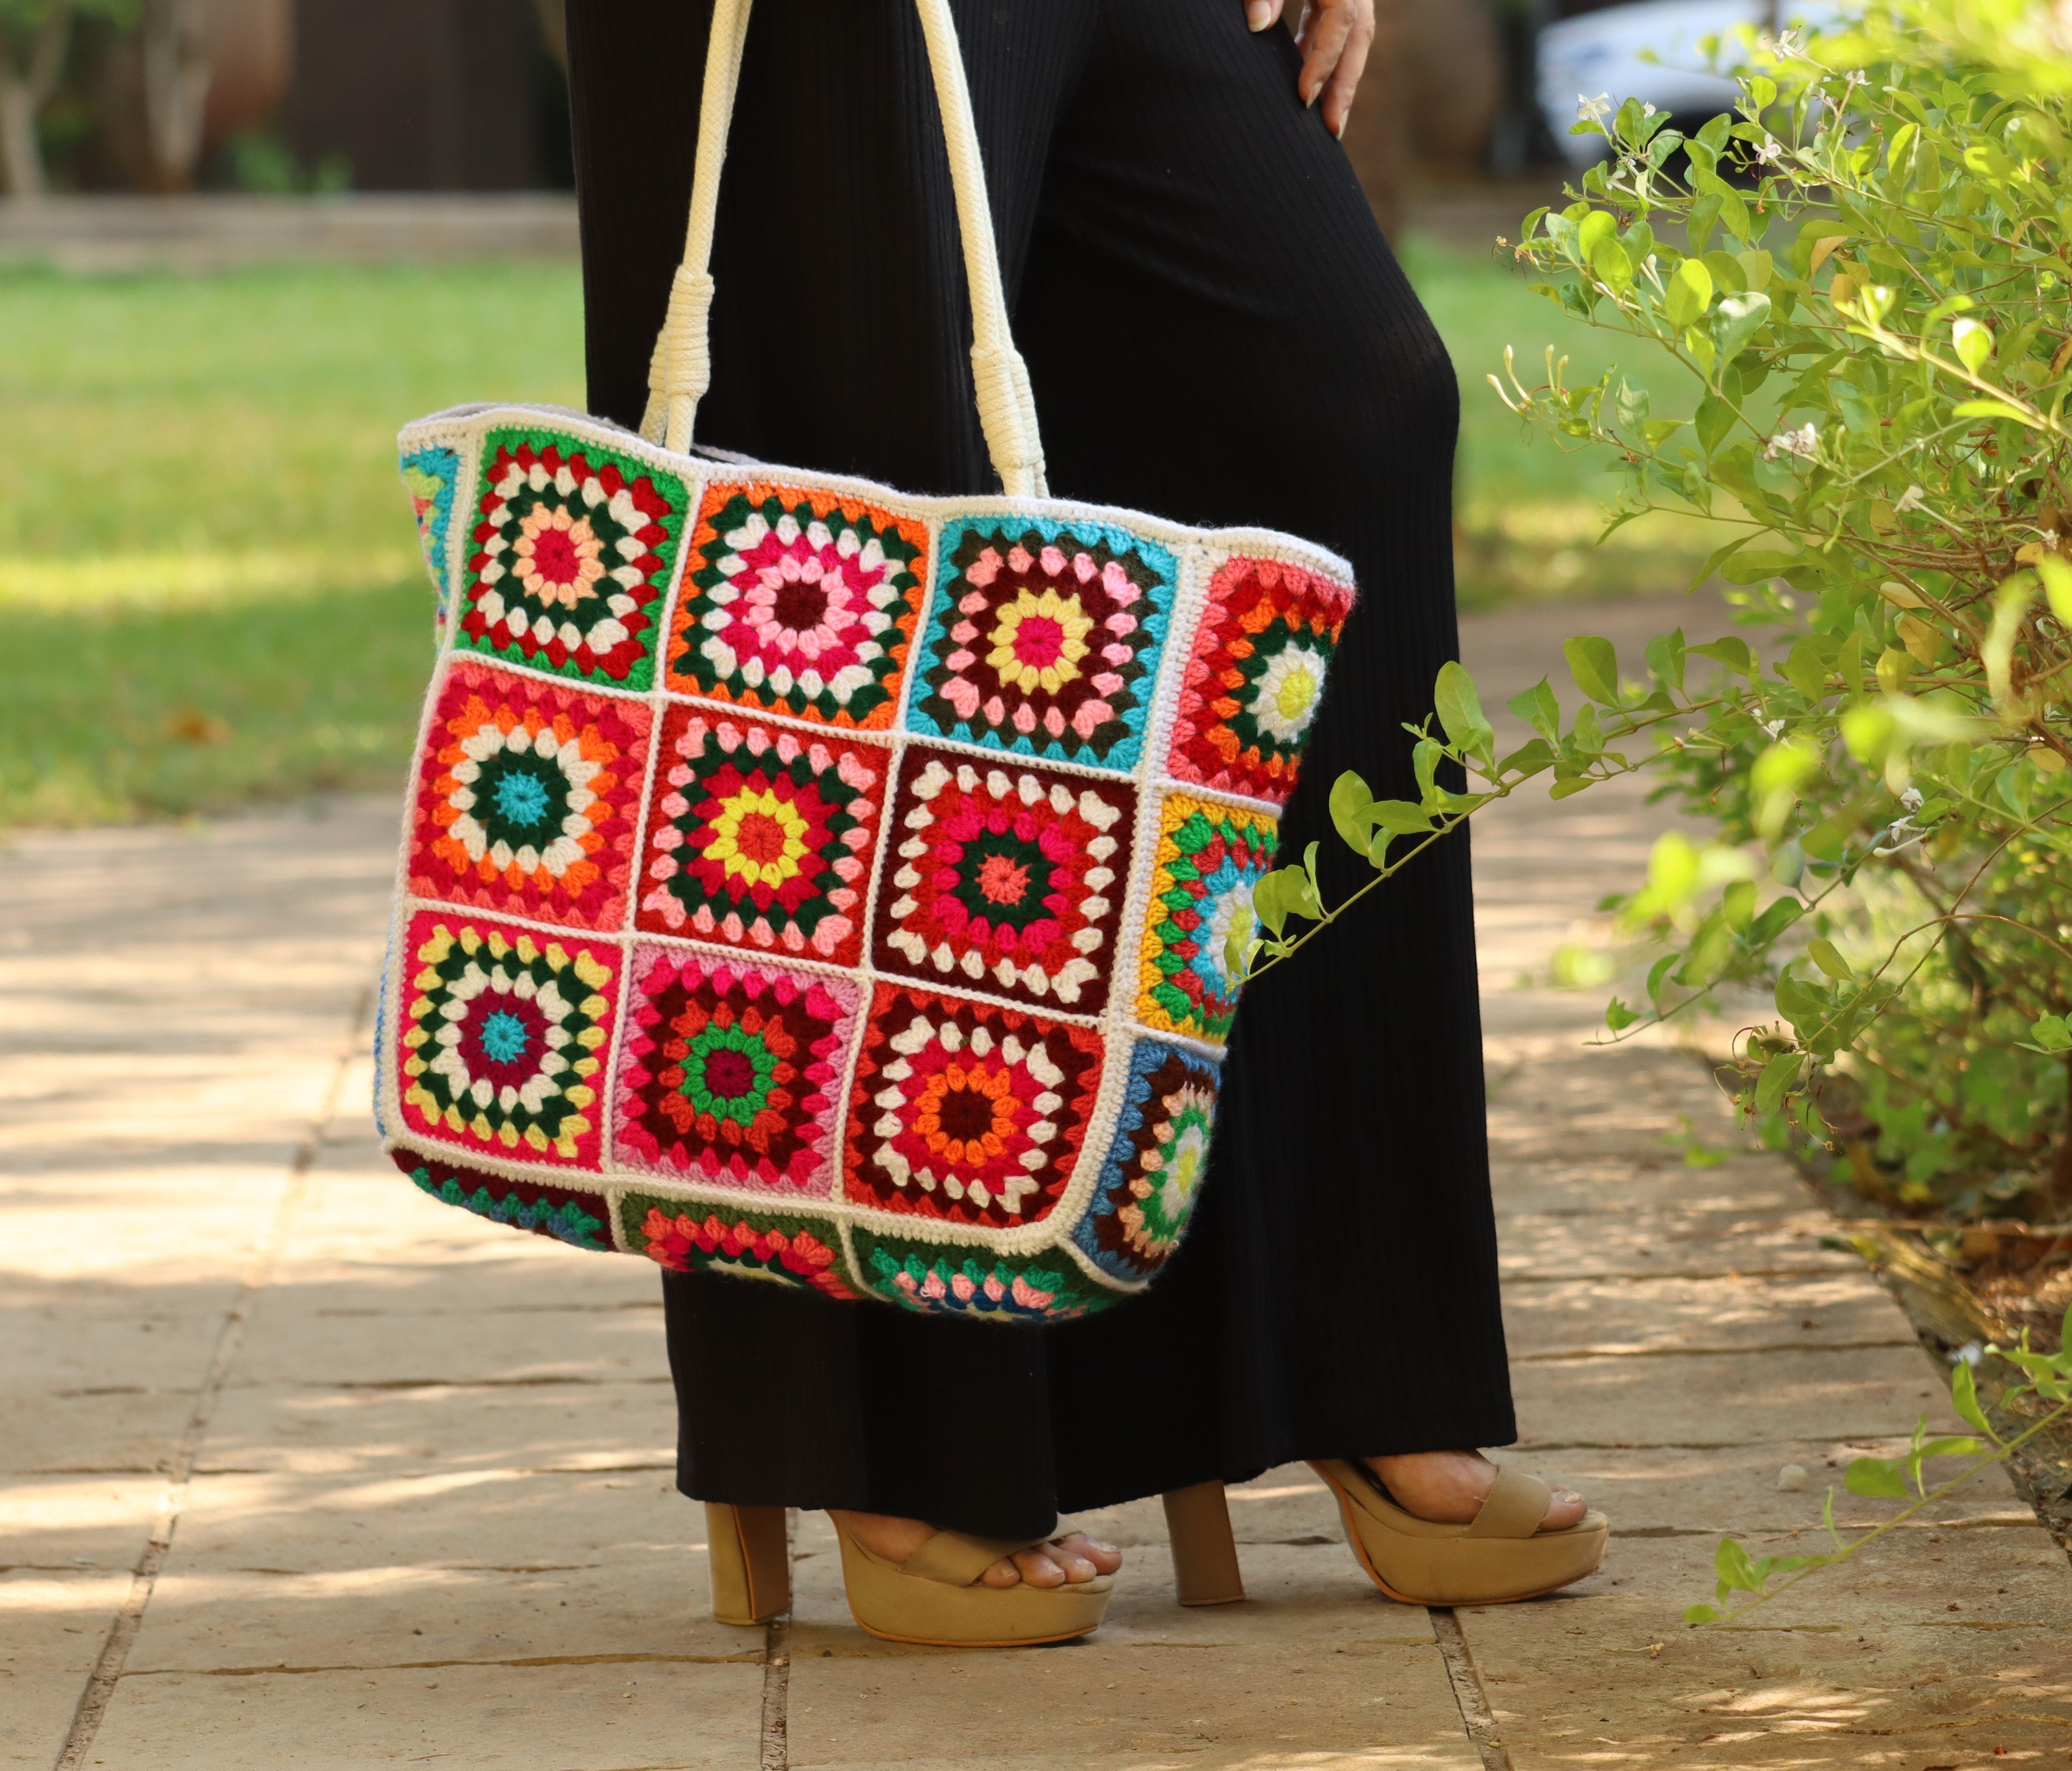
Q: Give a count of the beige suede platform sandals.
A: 2